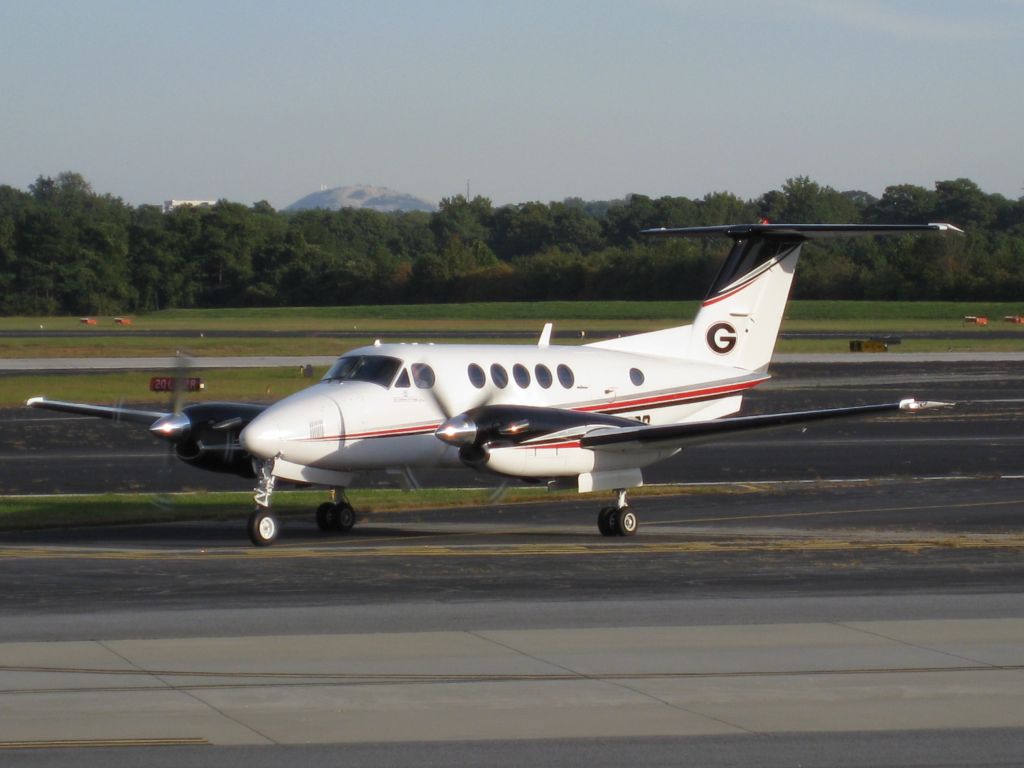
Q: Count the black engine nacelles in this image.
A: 2